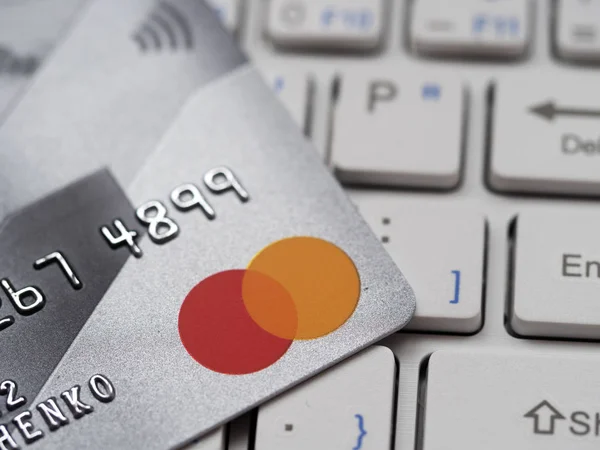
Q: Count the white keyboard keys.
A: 12